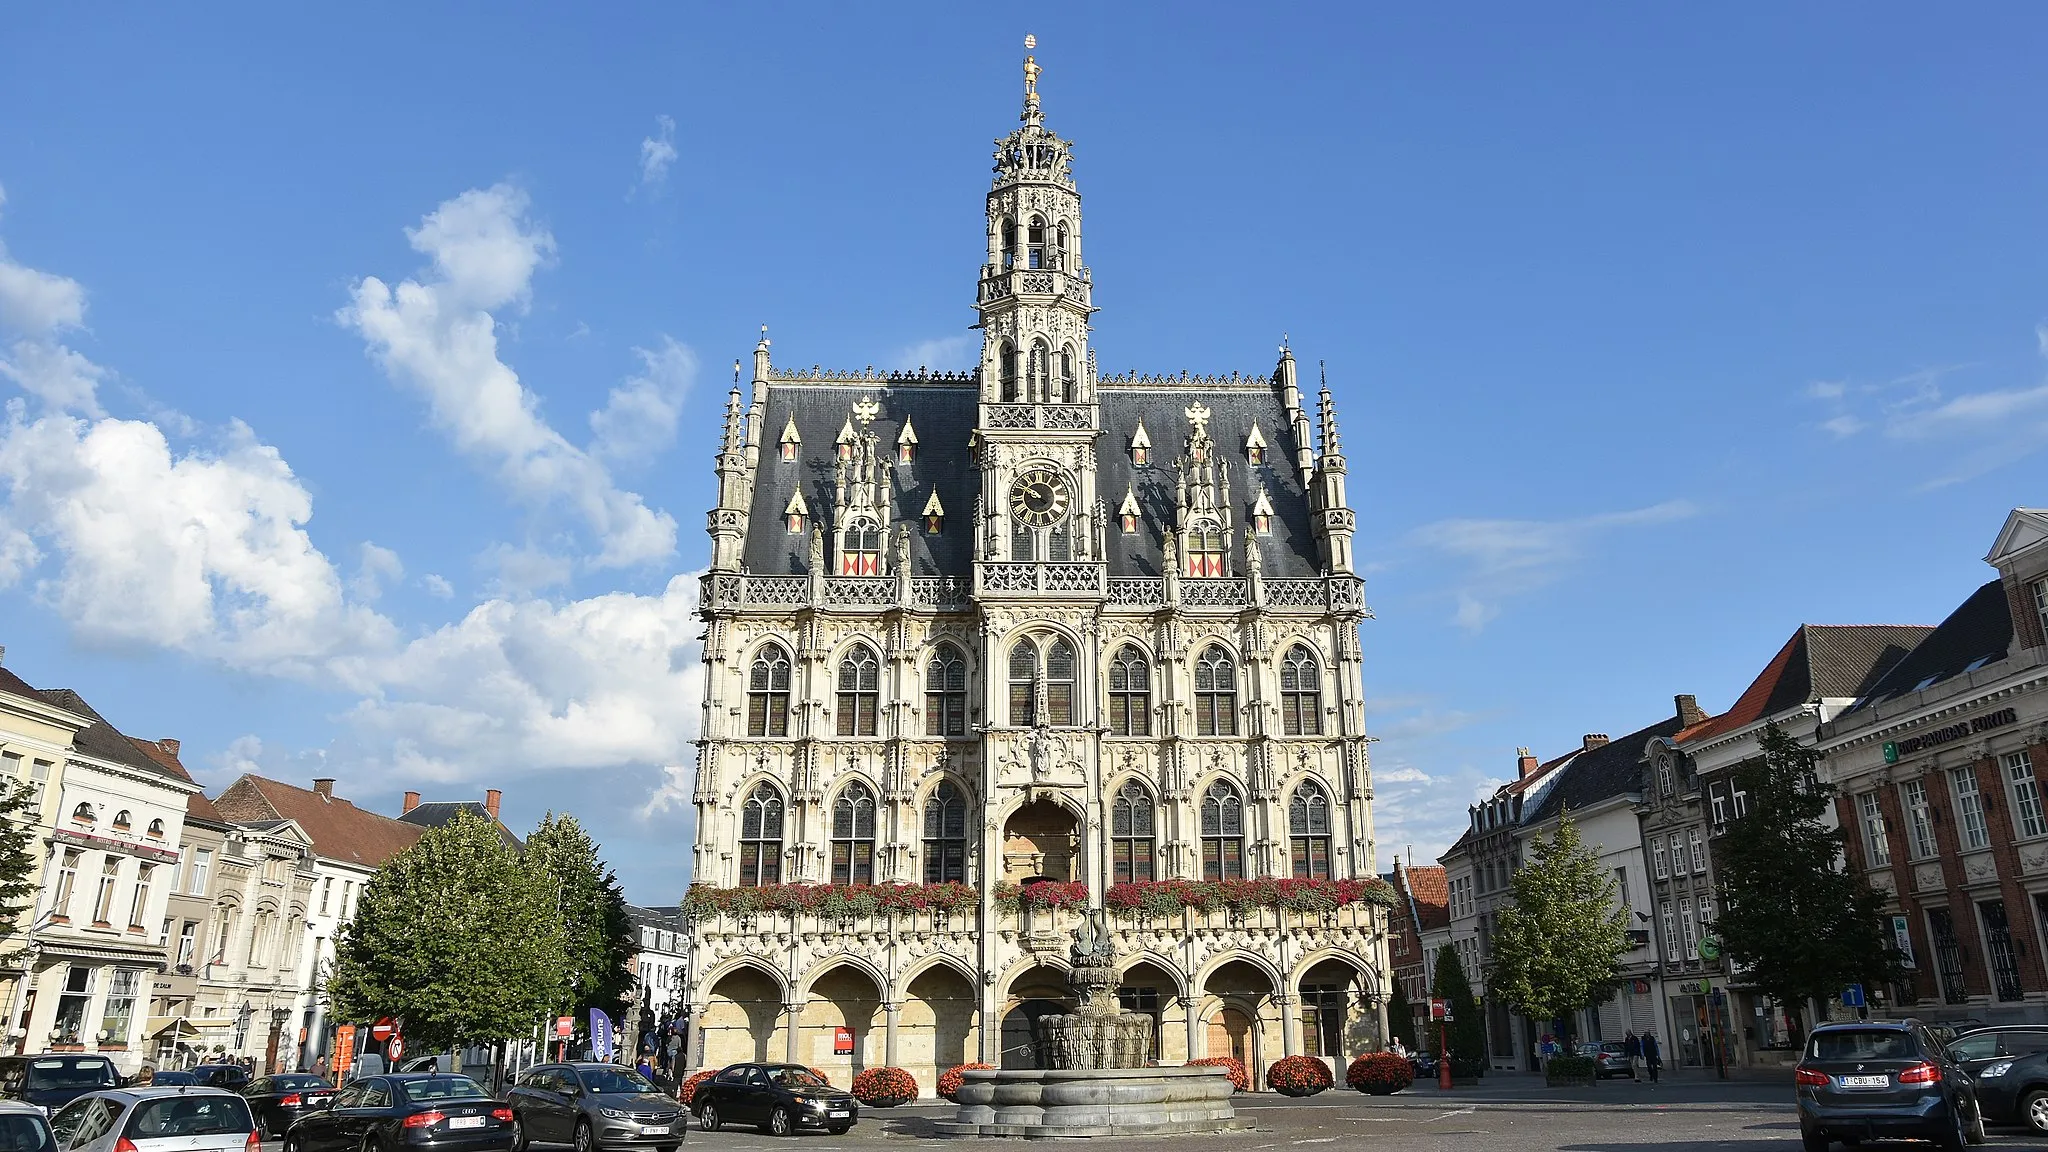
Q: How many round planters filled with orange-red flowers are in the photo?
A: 7